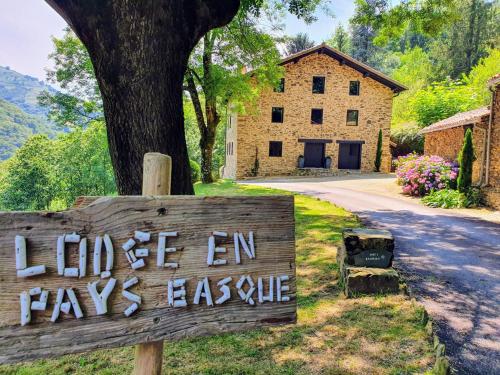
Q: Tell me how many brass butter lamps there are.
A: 0